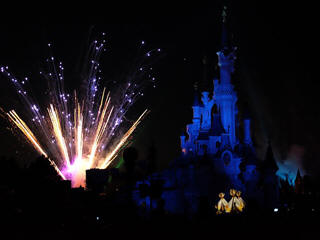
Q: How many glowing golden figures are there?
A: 3